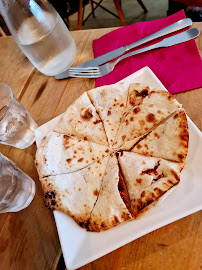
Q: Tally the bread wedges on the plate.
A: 8